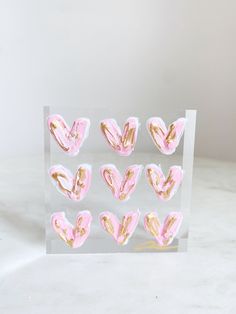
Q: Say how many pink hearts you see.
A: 9